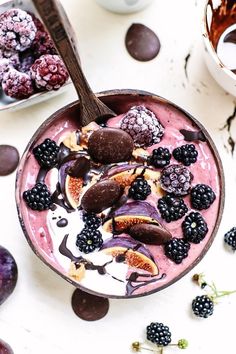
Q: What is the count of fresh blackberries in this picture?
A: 14